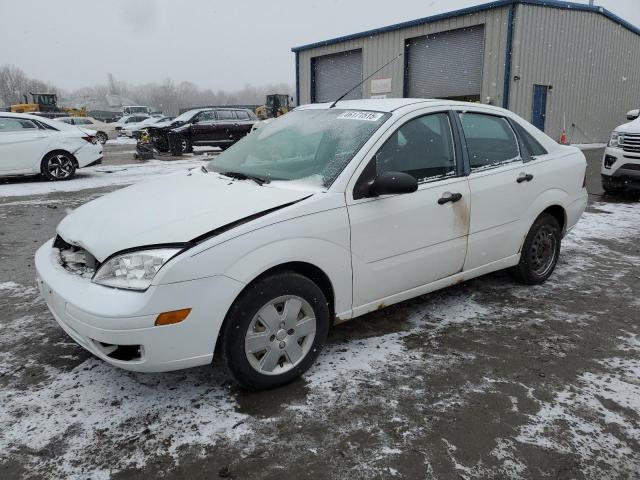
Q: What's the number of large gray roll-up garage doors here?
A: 2